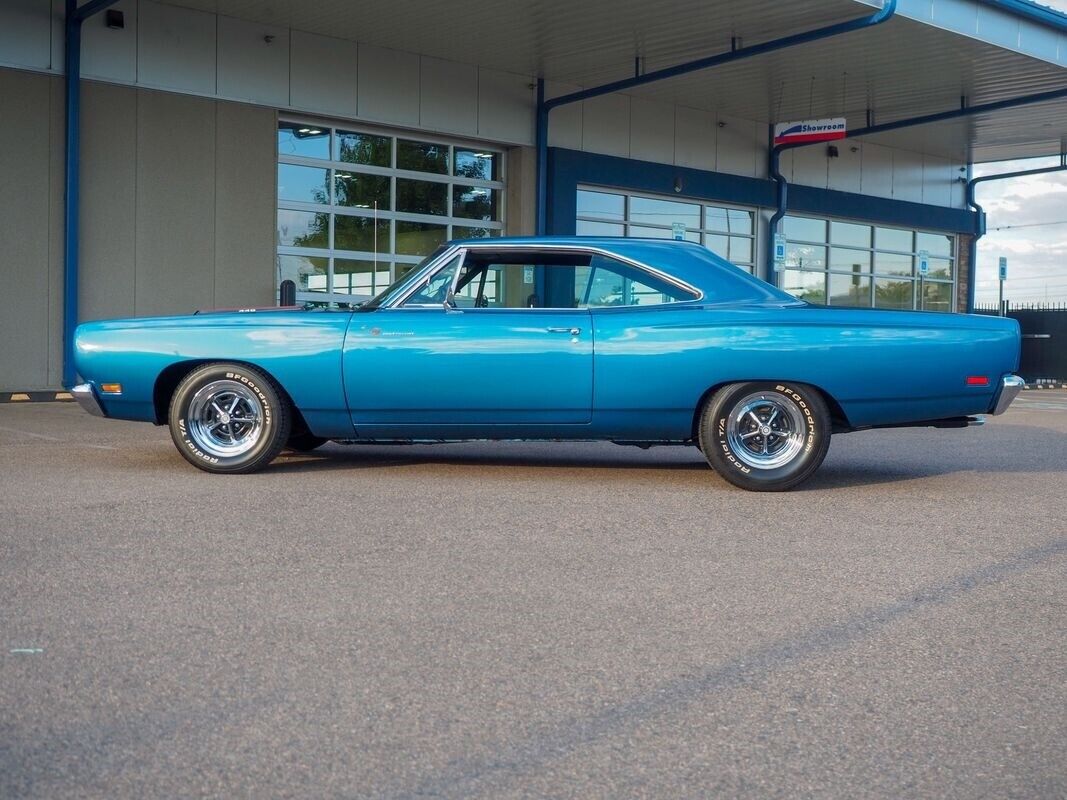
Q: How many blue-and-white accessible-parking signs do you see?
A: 4